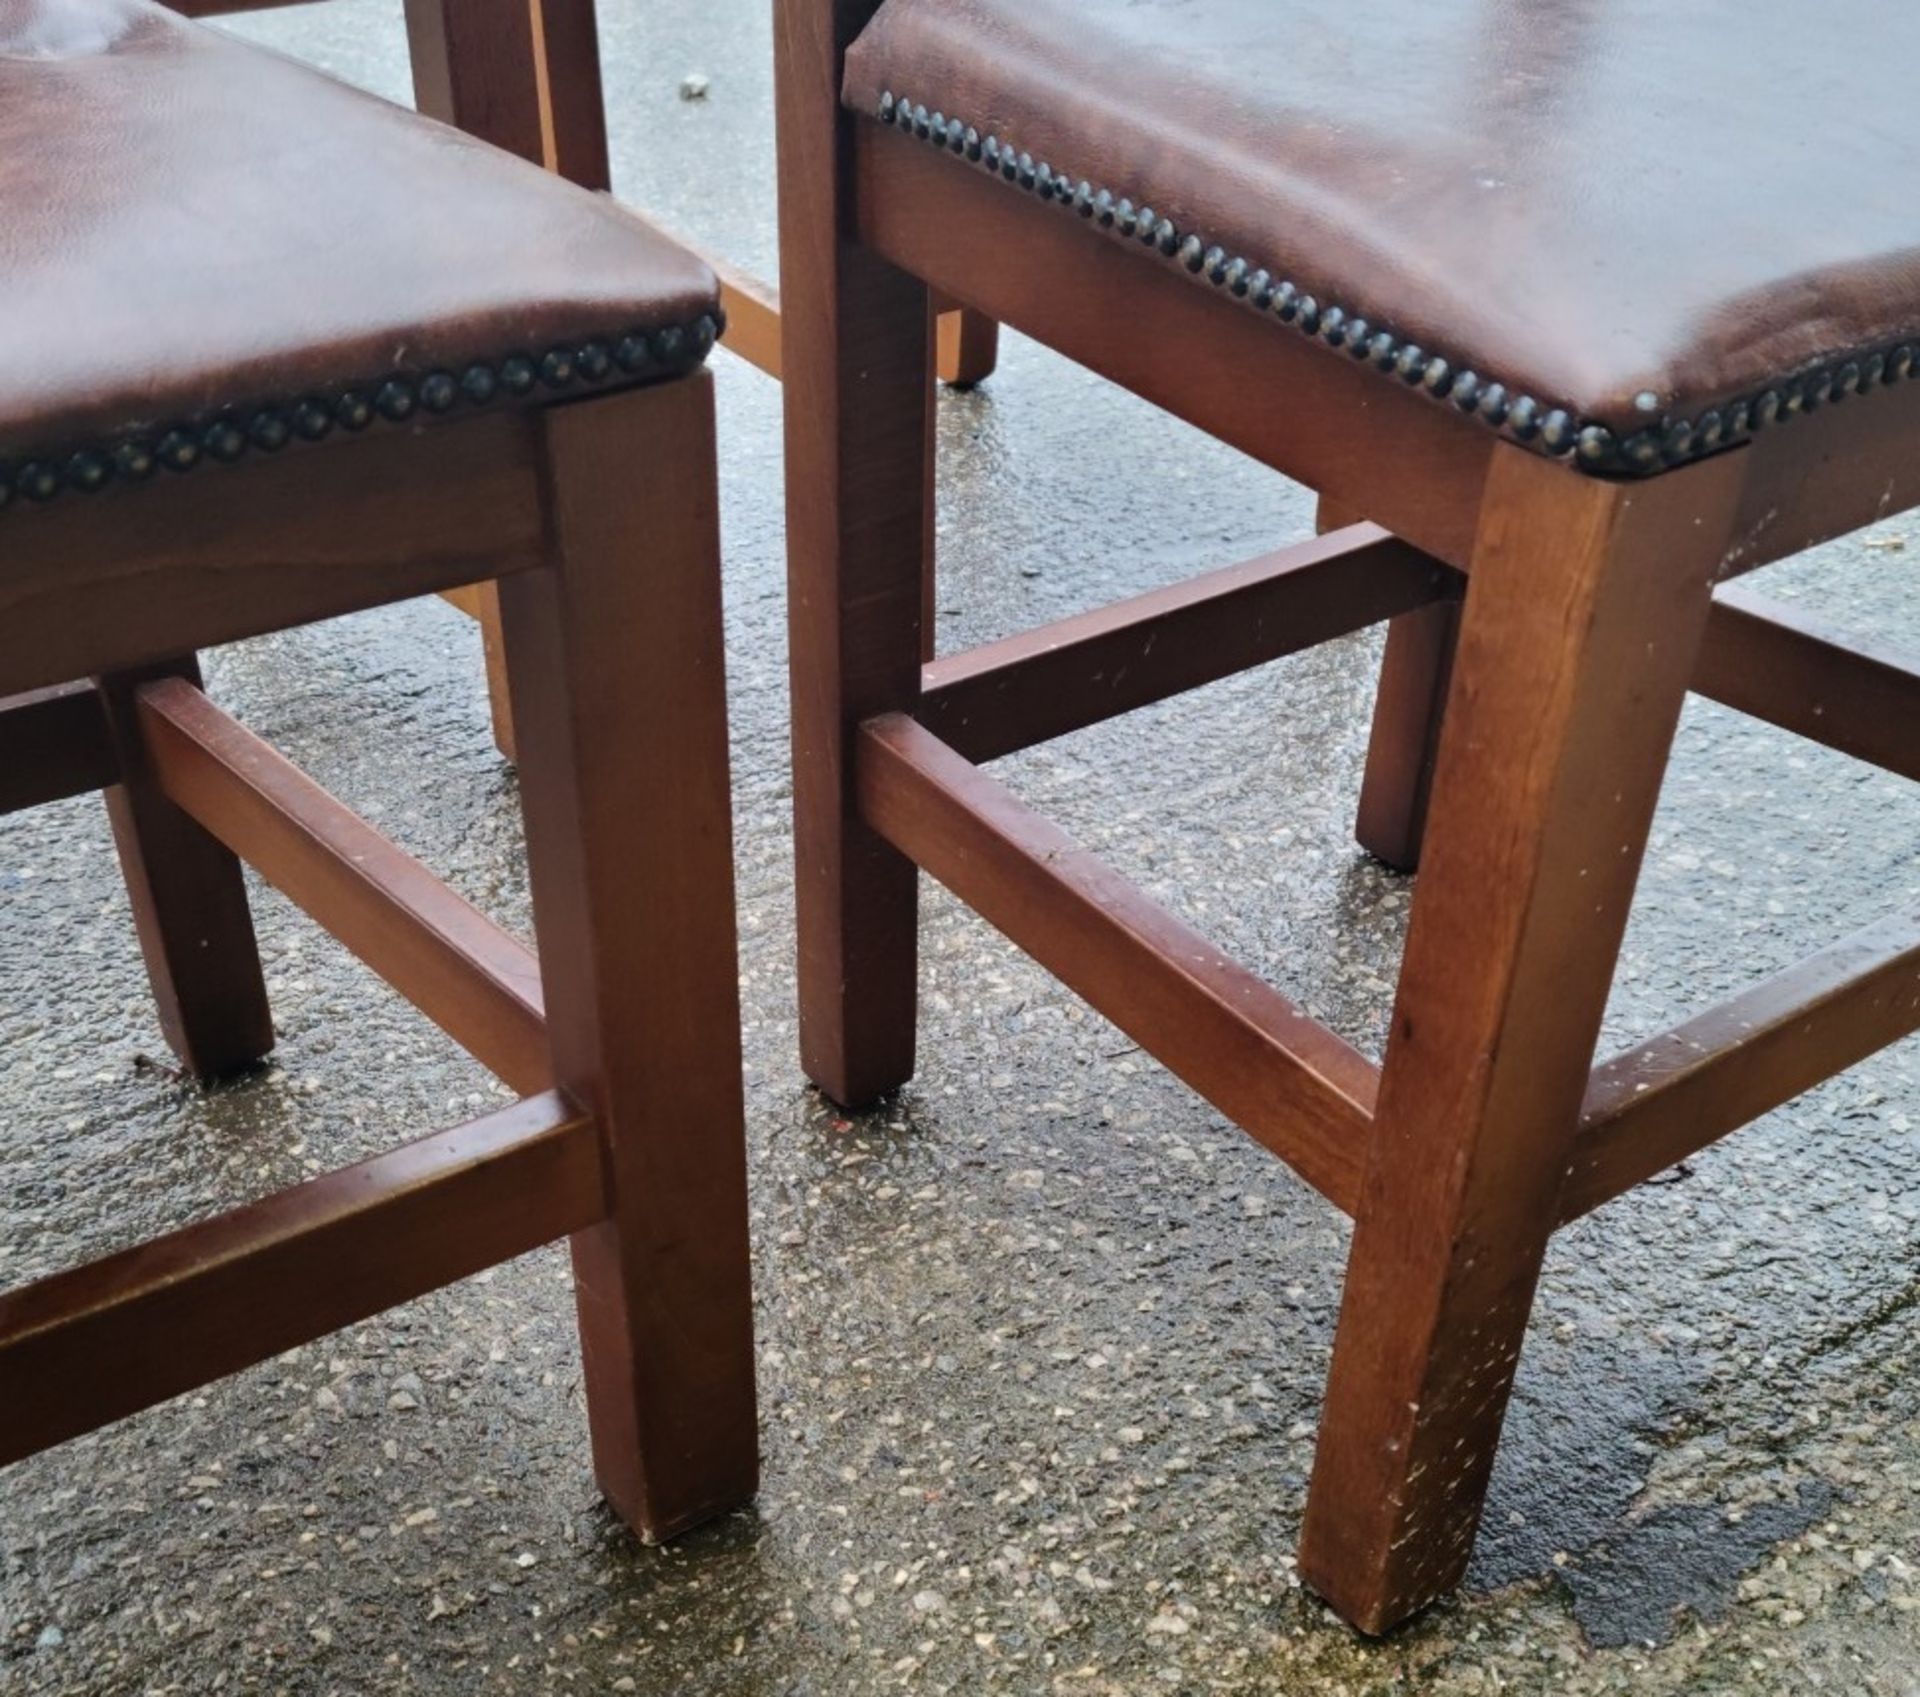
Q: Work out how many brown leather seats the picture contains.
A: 2